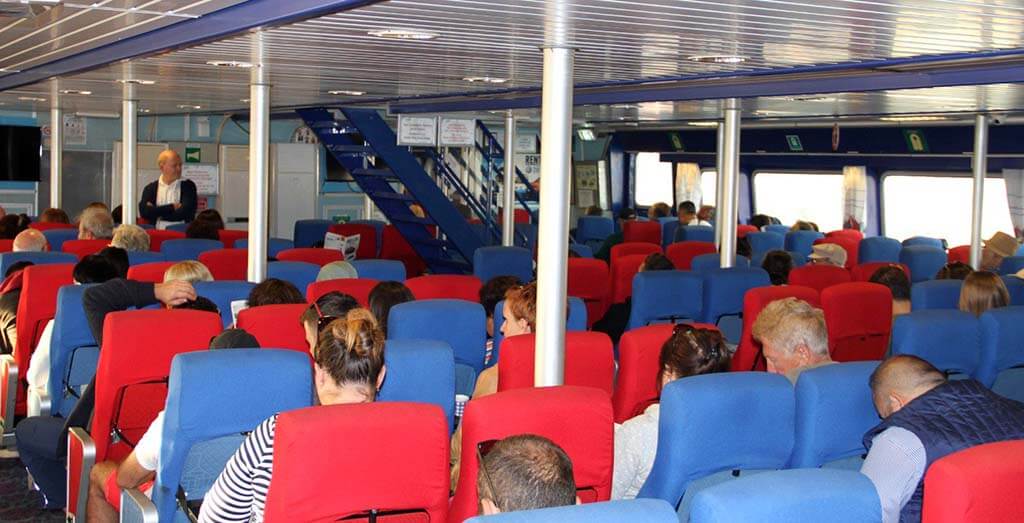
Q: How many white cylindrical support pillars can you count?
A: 8